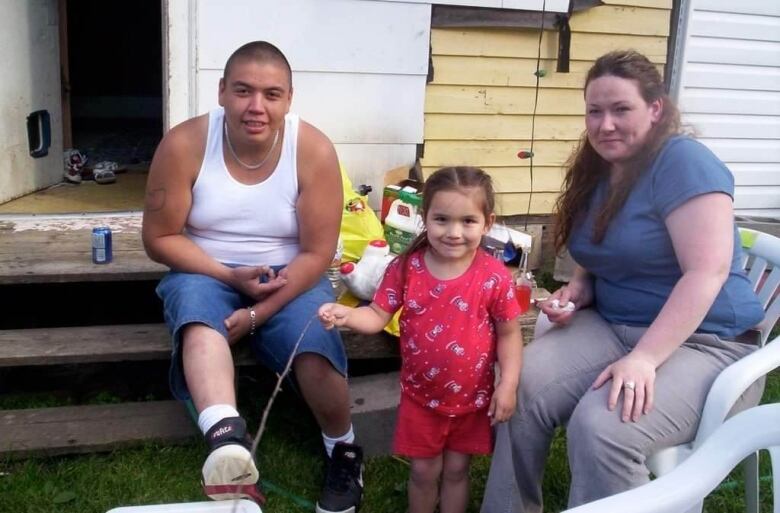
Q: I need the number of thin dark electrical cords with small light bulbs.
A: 1